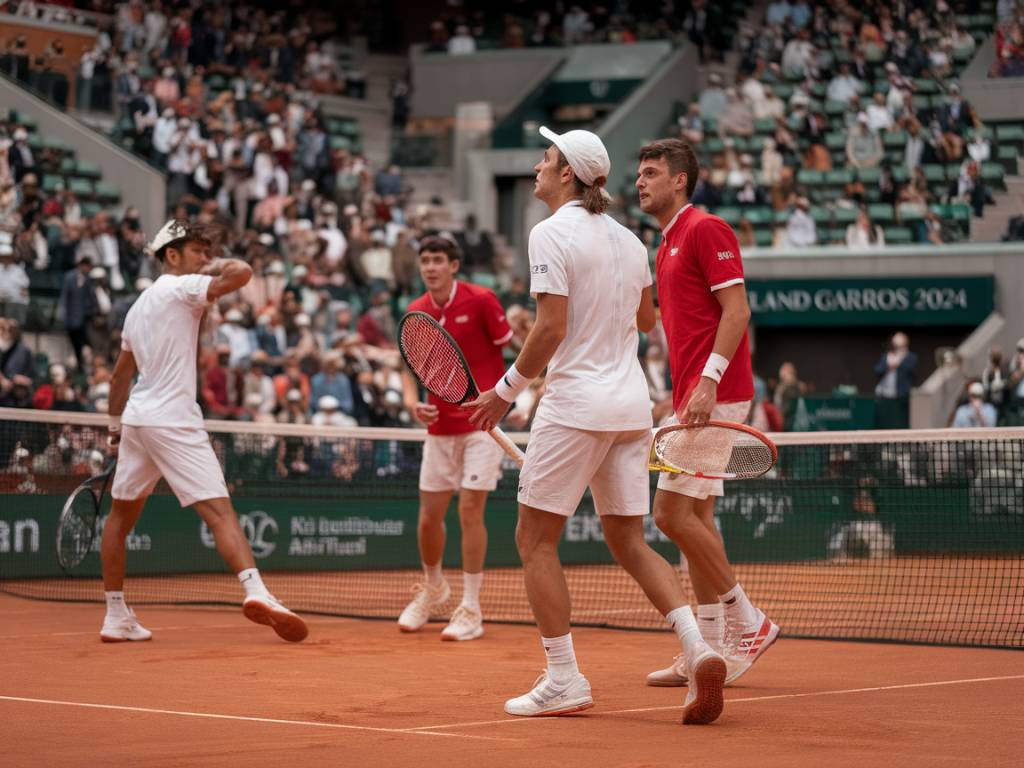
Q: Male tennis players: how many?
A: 4